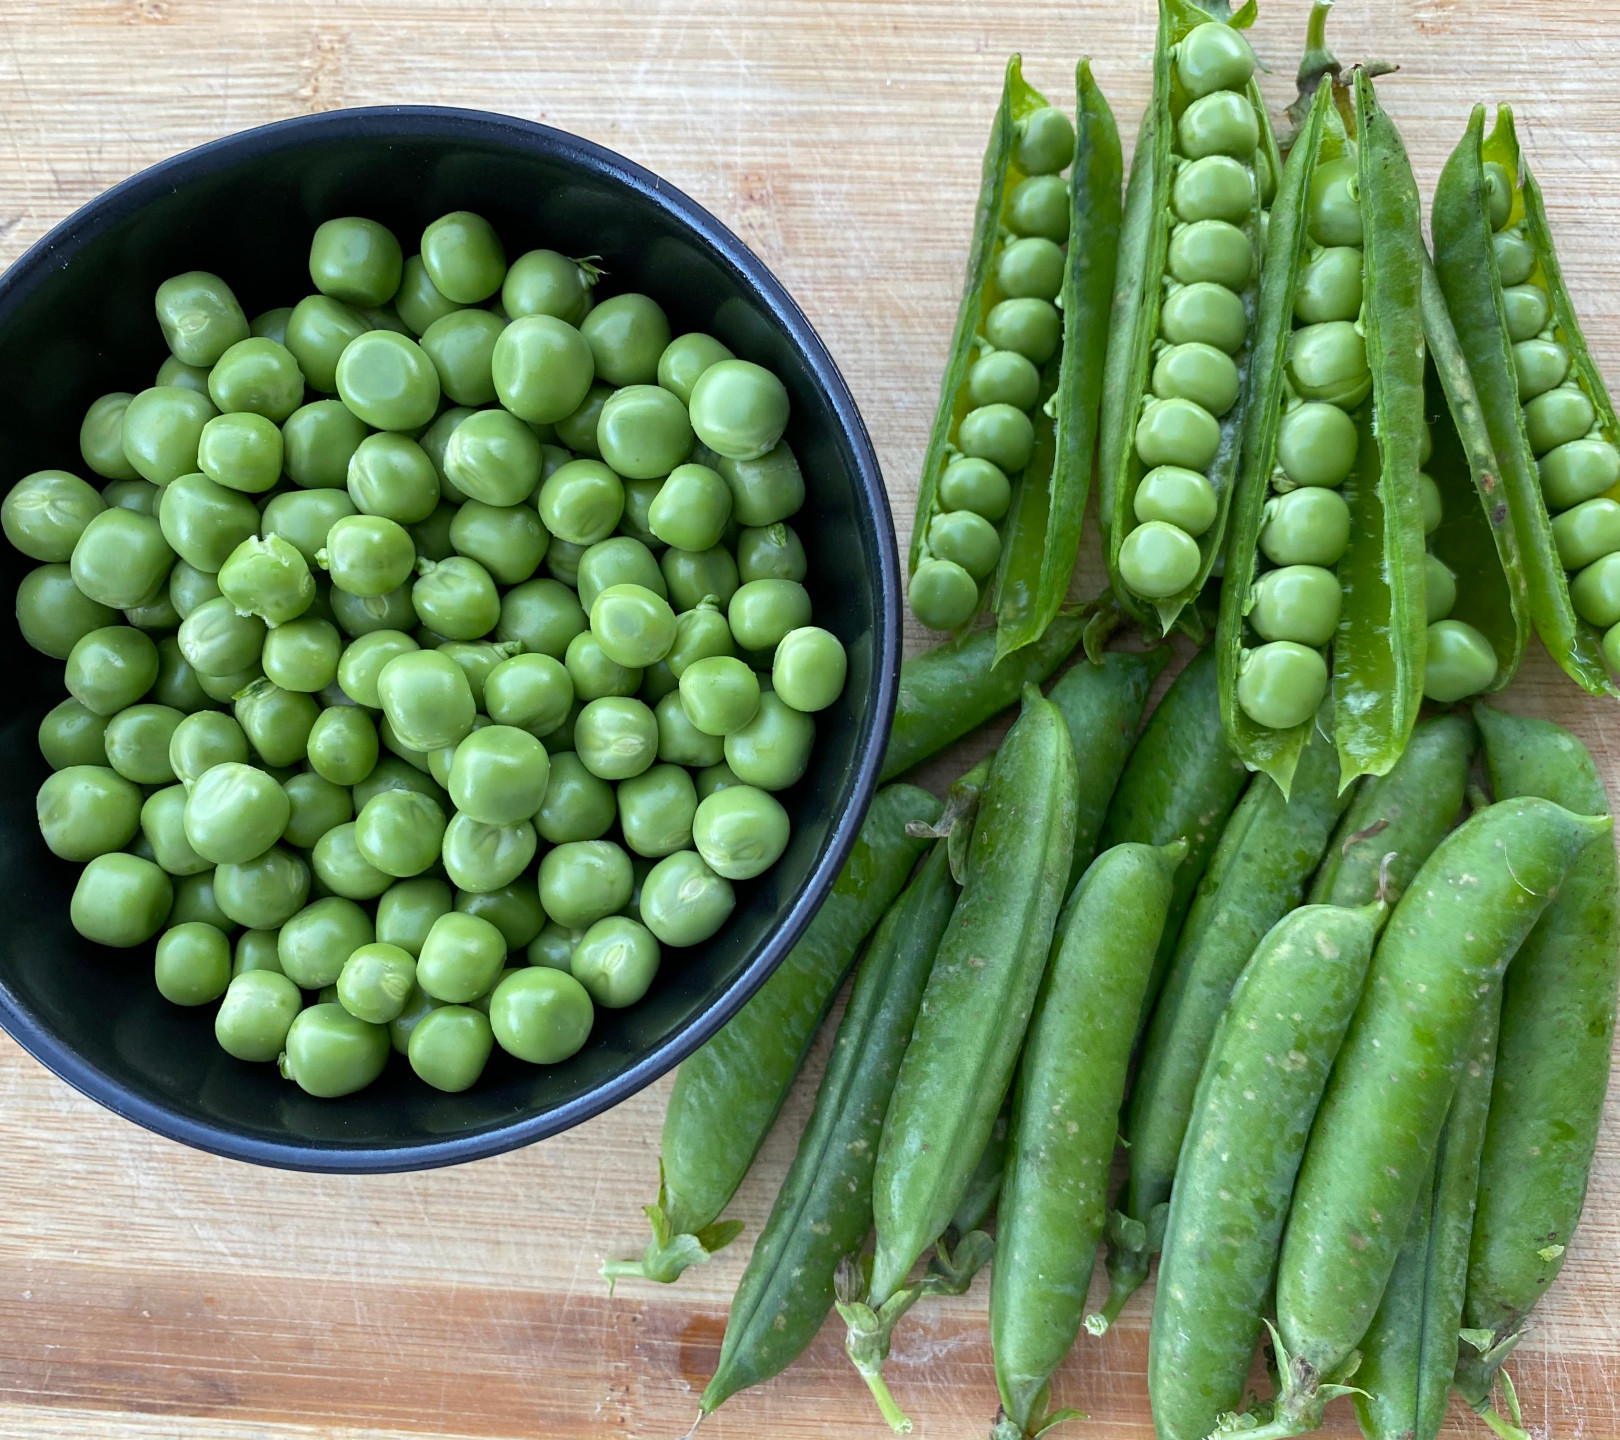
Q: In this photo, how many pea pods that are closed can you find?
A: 13